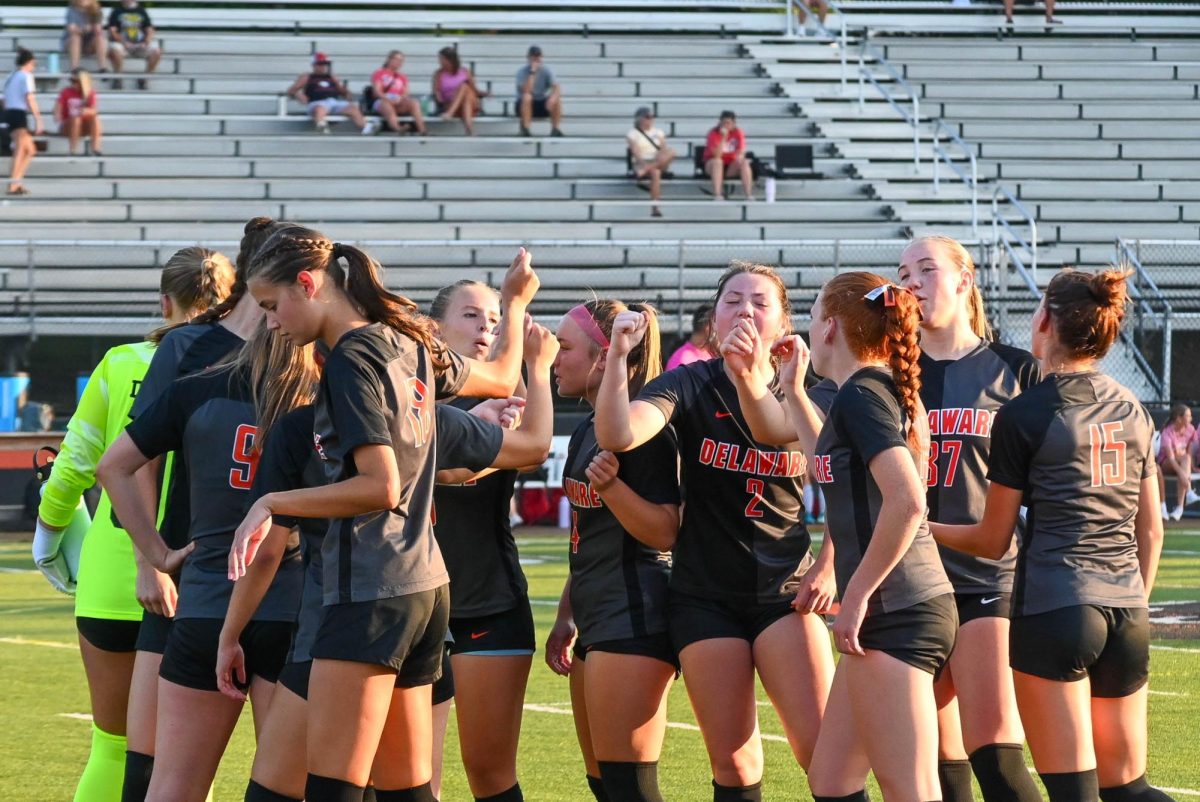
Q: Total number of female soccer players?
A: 11